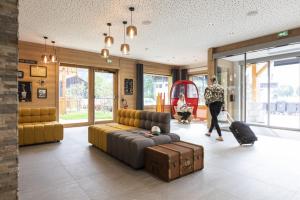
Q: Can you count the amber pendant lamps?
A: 6